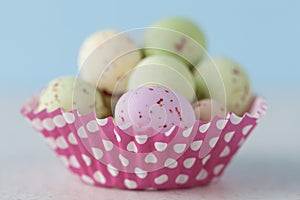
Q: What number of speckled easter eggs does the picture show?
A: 7